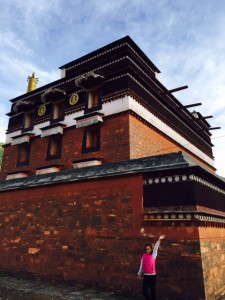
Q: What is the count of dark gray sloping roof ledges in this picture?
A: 1